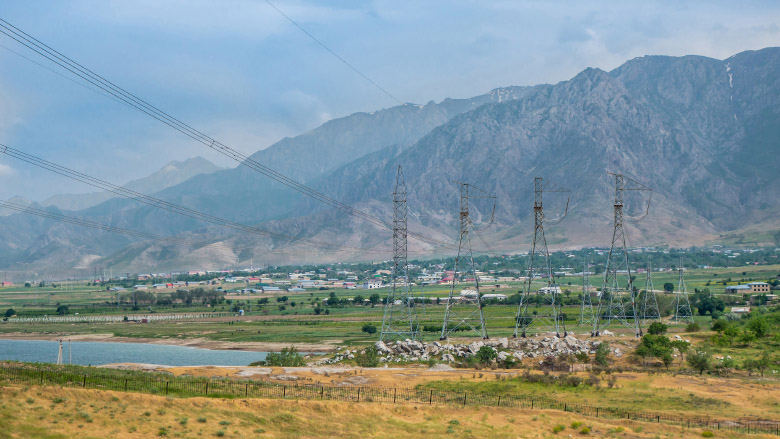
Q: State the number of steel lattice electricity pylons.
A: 8